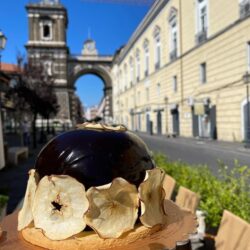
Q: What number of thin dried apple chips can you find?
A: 5